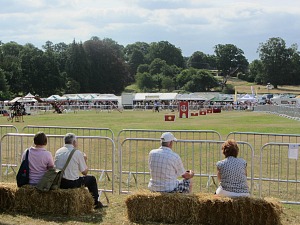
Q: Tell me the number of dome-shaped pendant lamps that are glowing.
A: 0